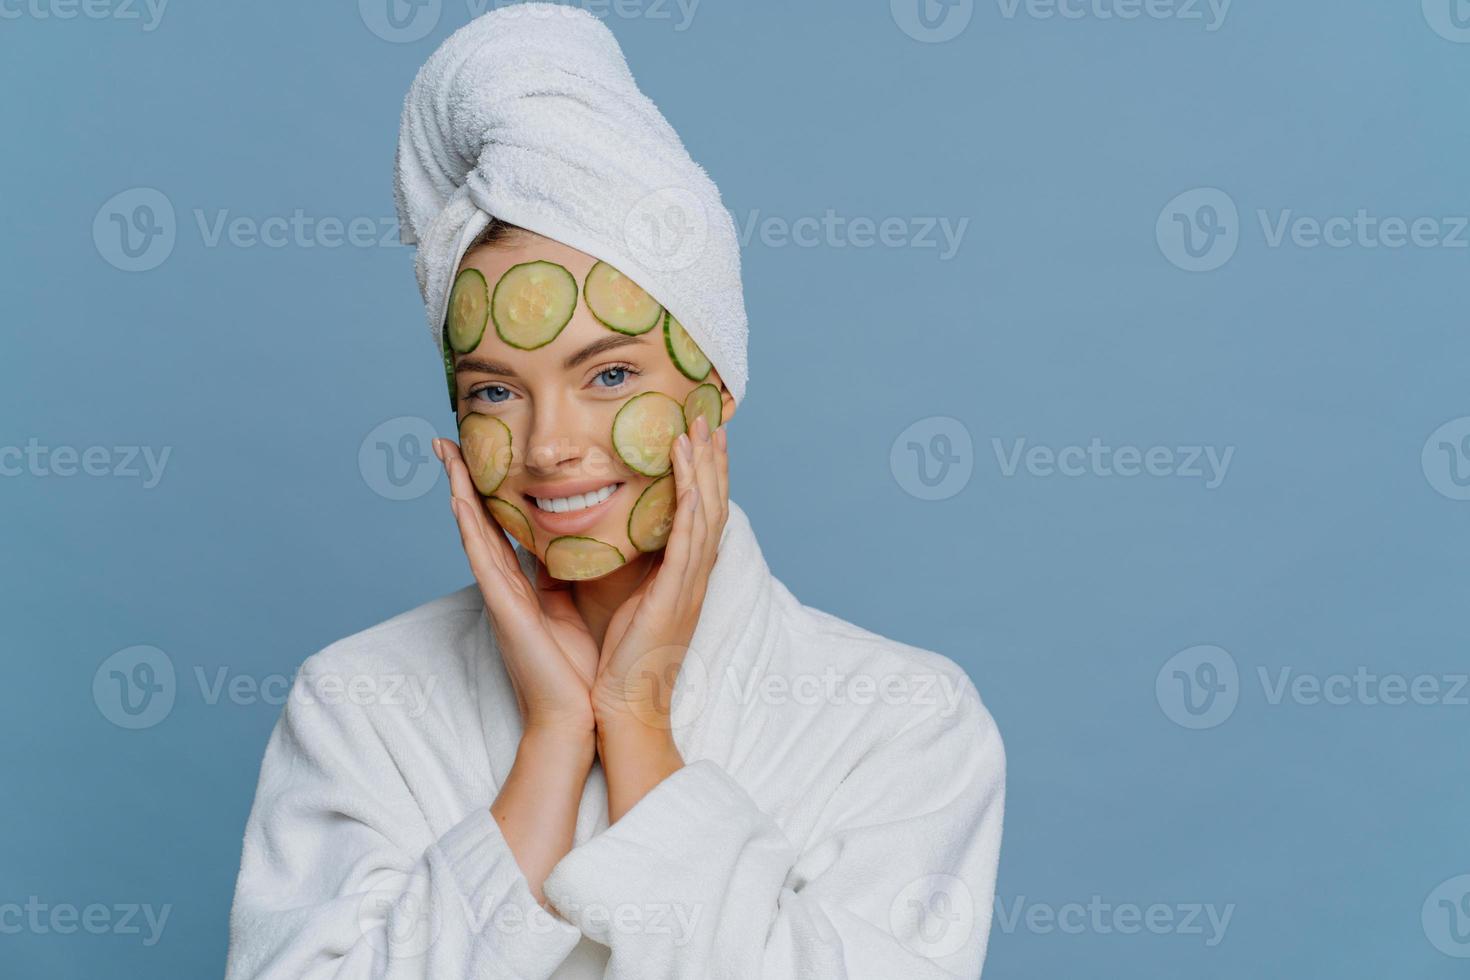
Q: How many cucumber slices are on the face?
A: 11